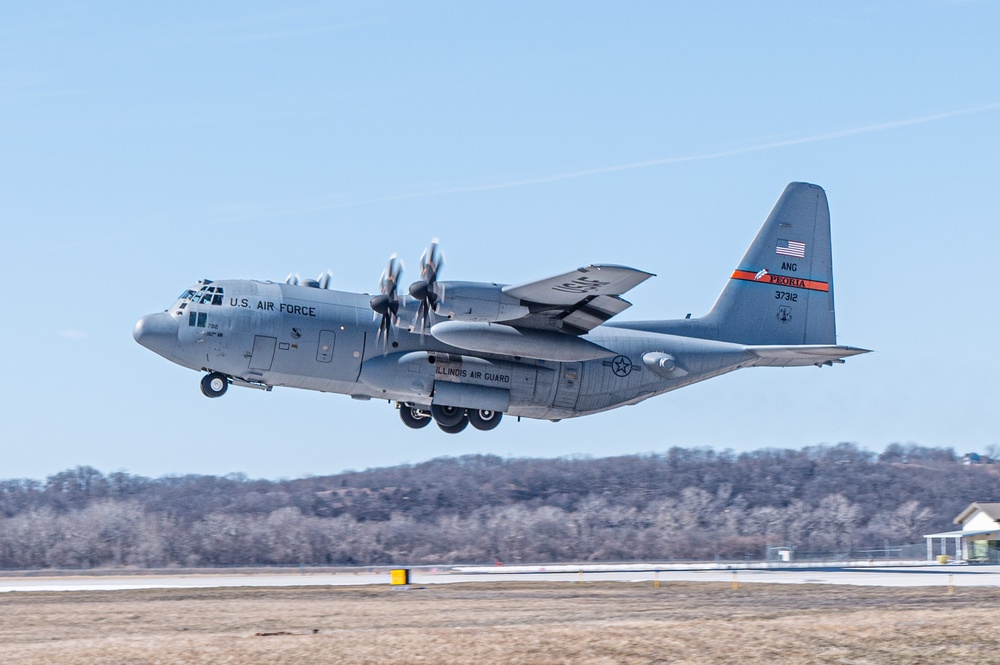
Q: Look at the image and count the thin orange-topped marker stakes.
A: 4